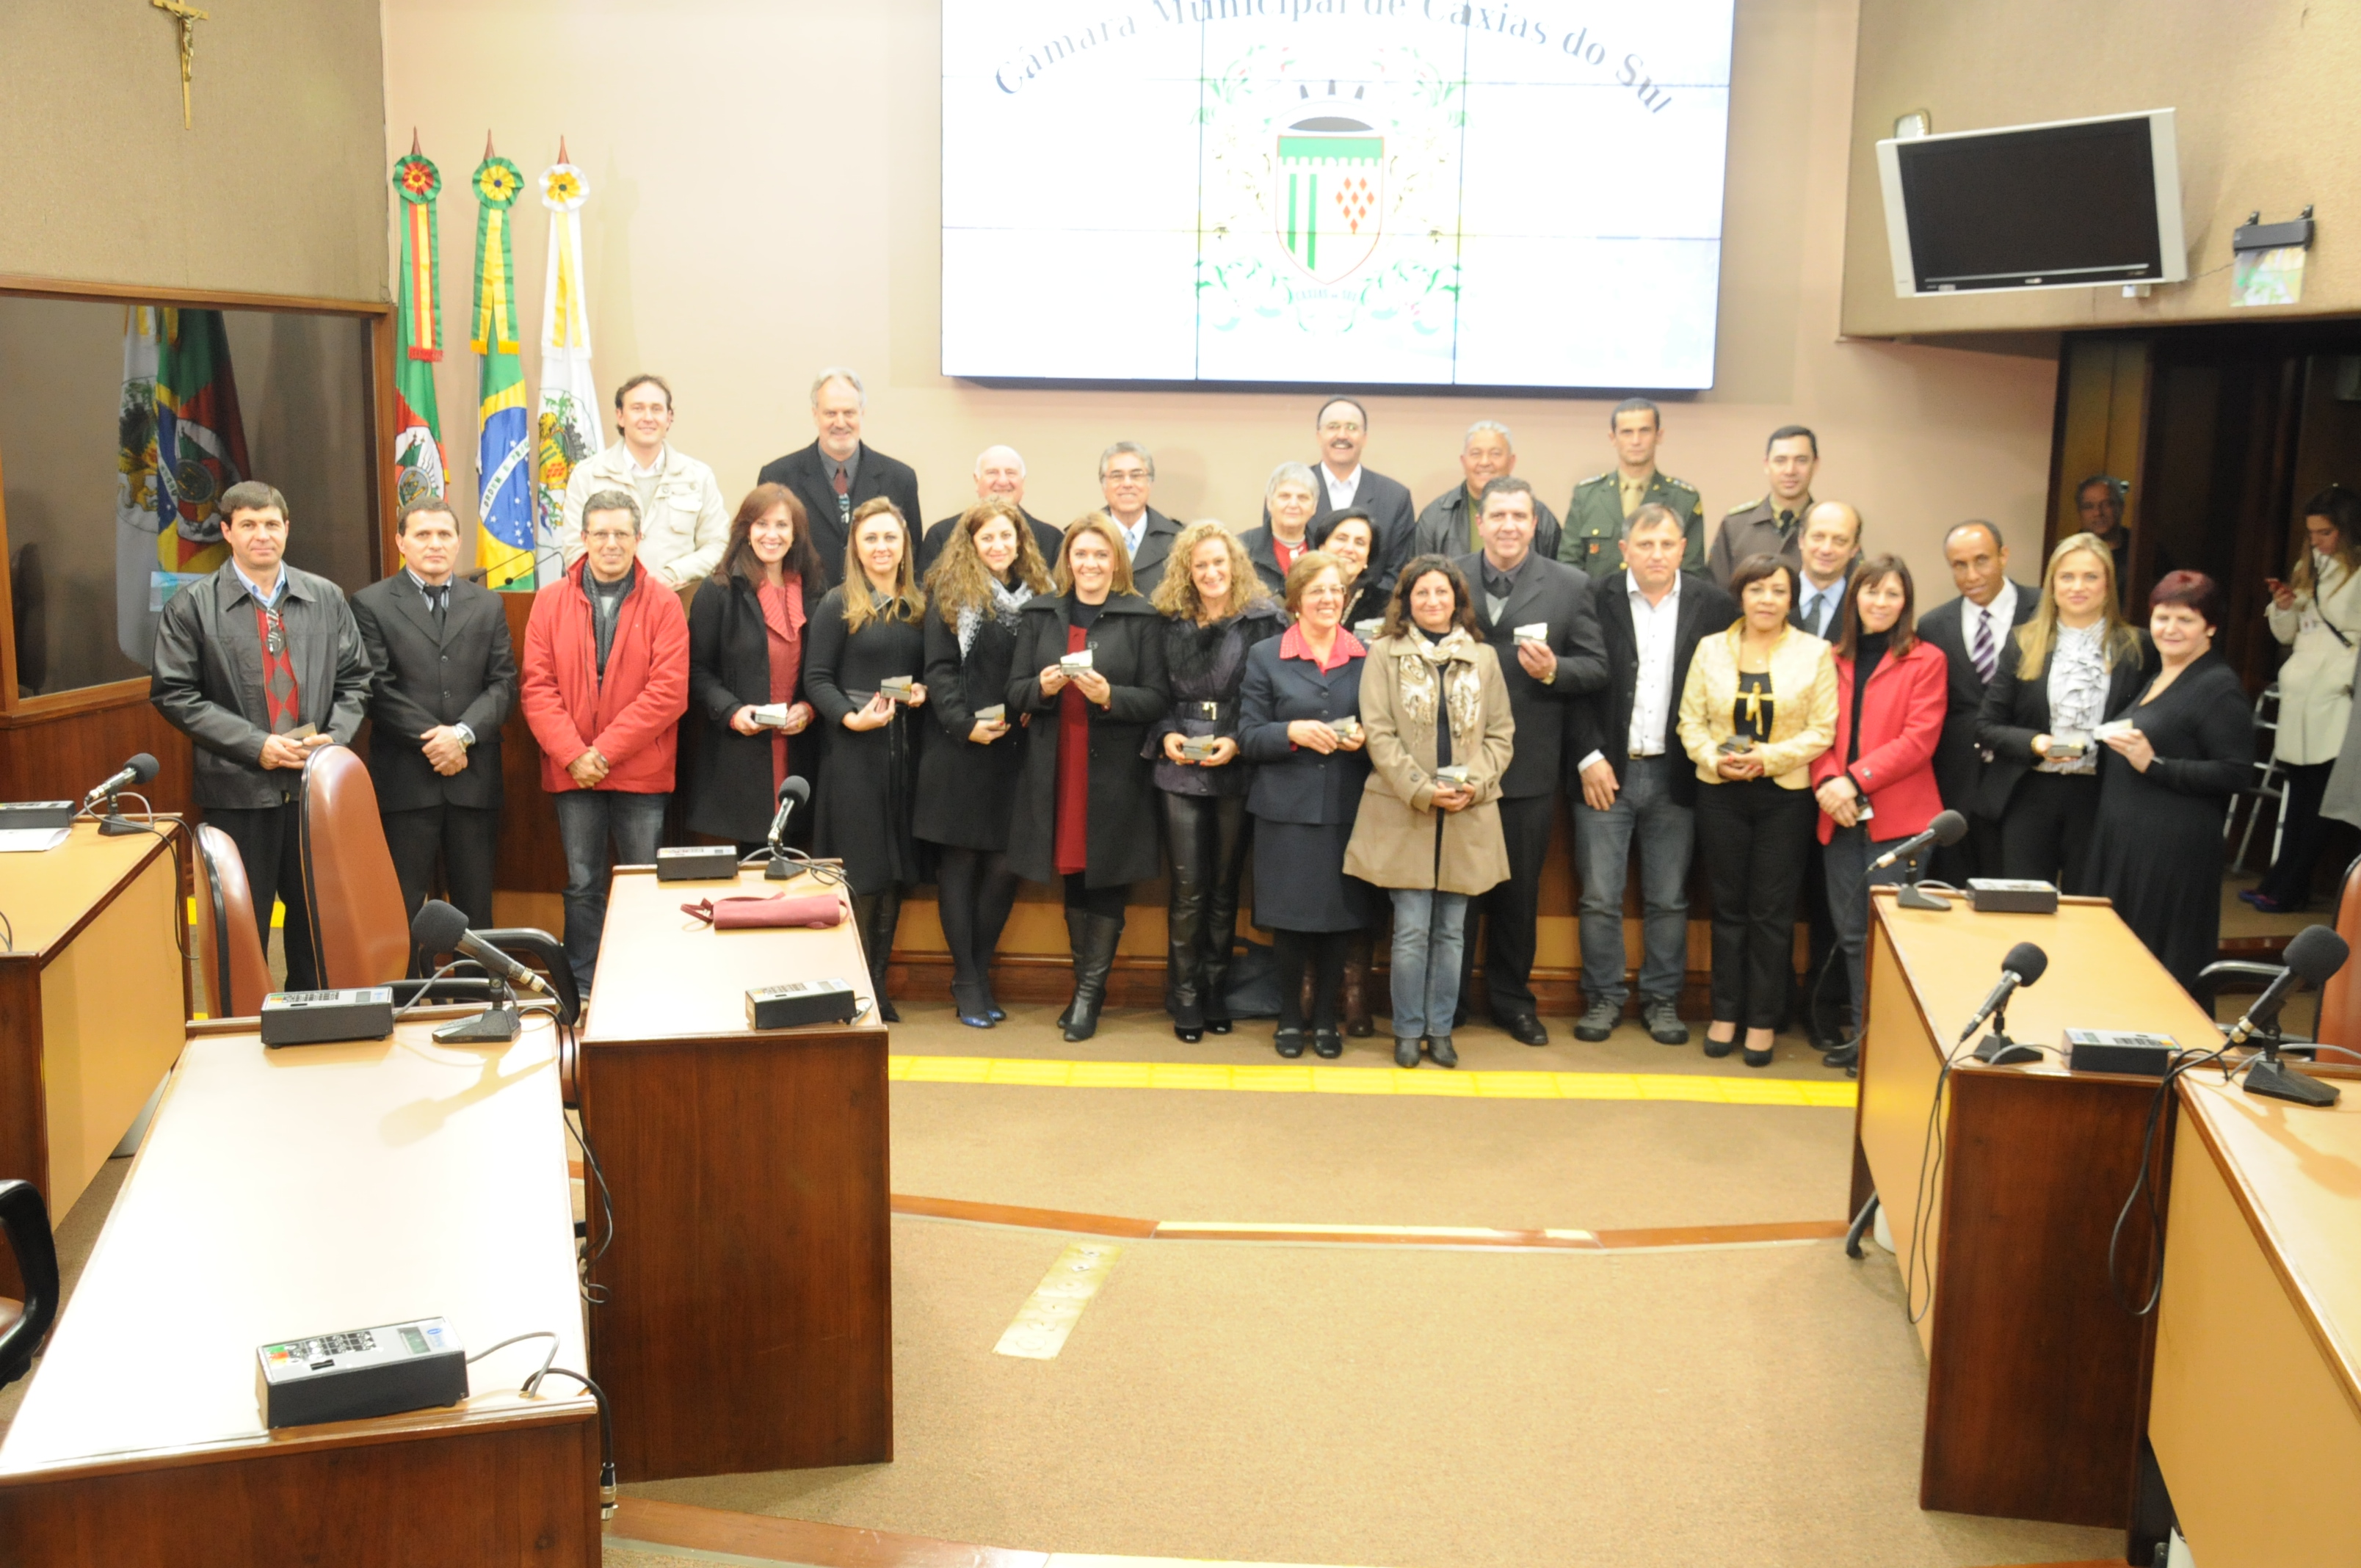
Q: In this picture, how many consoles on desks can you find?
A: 7